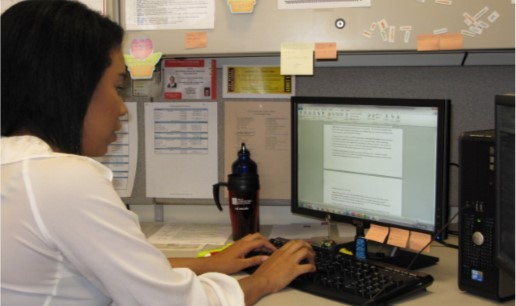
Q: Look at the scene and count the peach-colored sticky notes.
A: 7